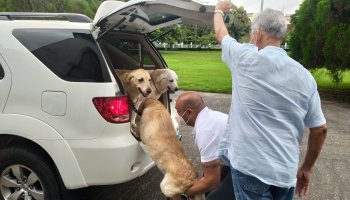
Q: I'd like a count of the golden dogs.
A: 3